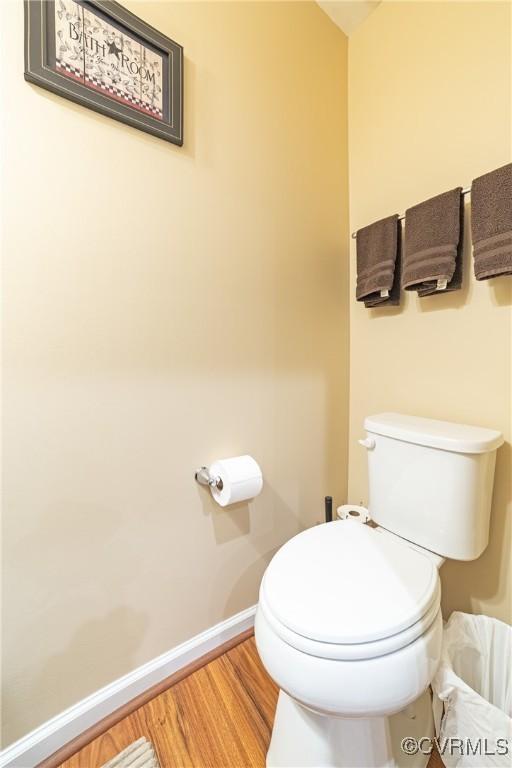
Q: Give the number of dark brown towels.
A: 3